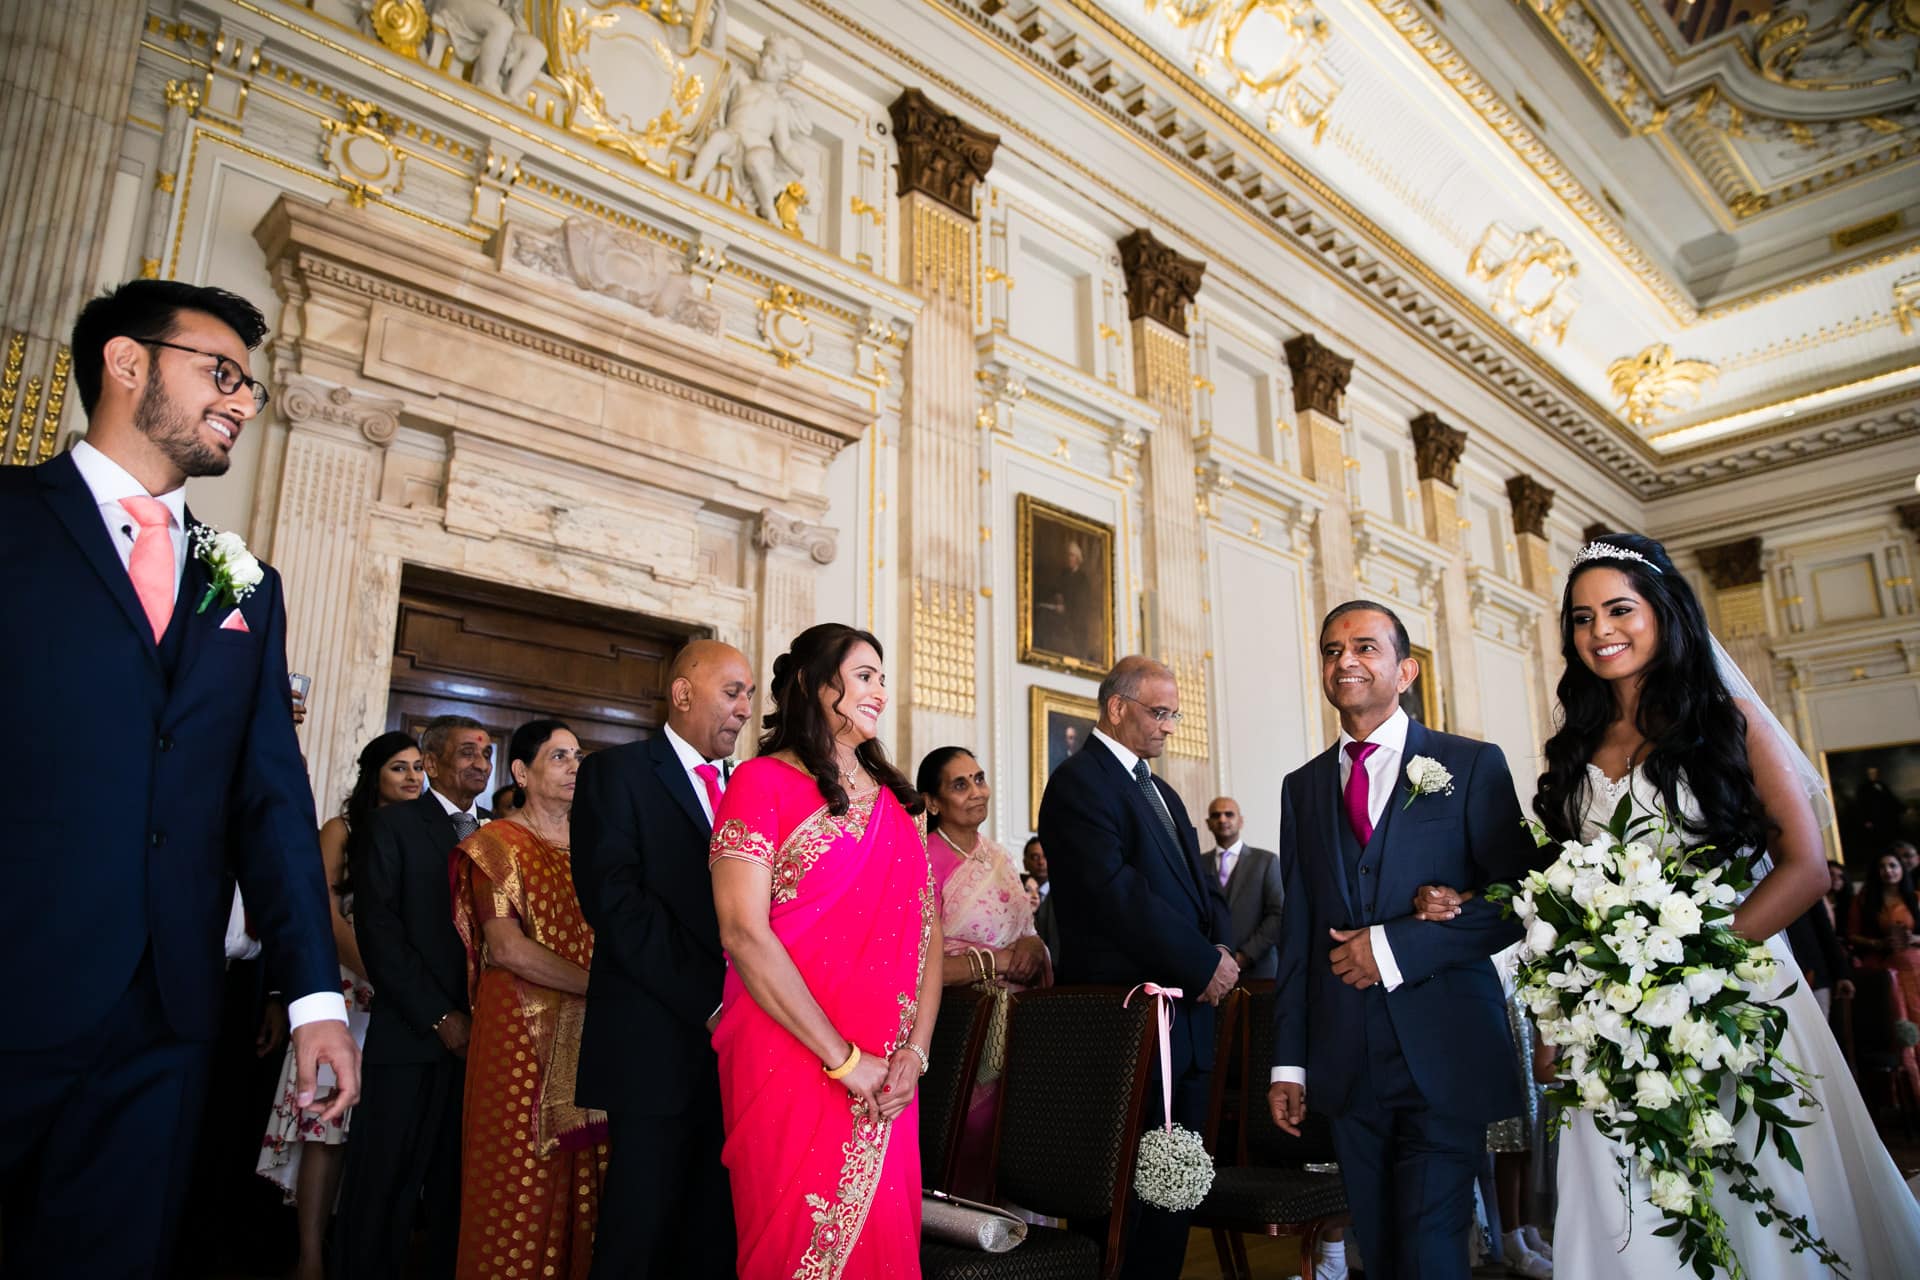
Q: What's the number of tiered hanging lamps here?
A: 0